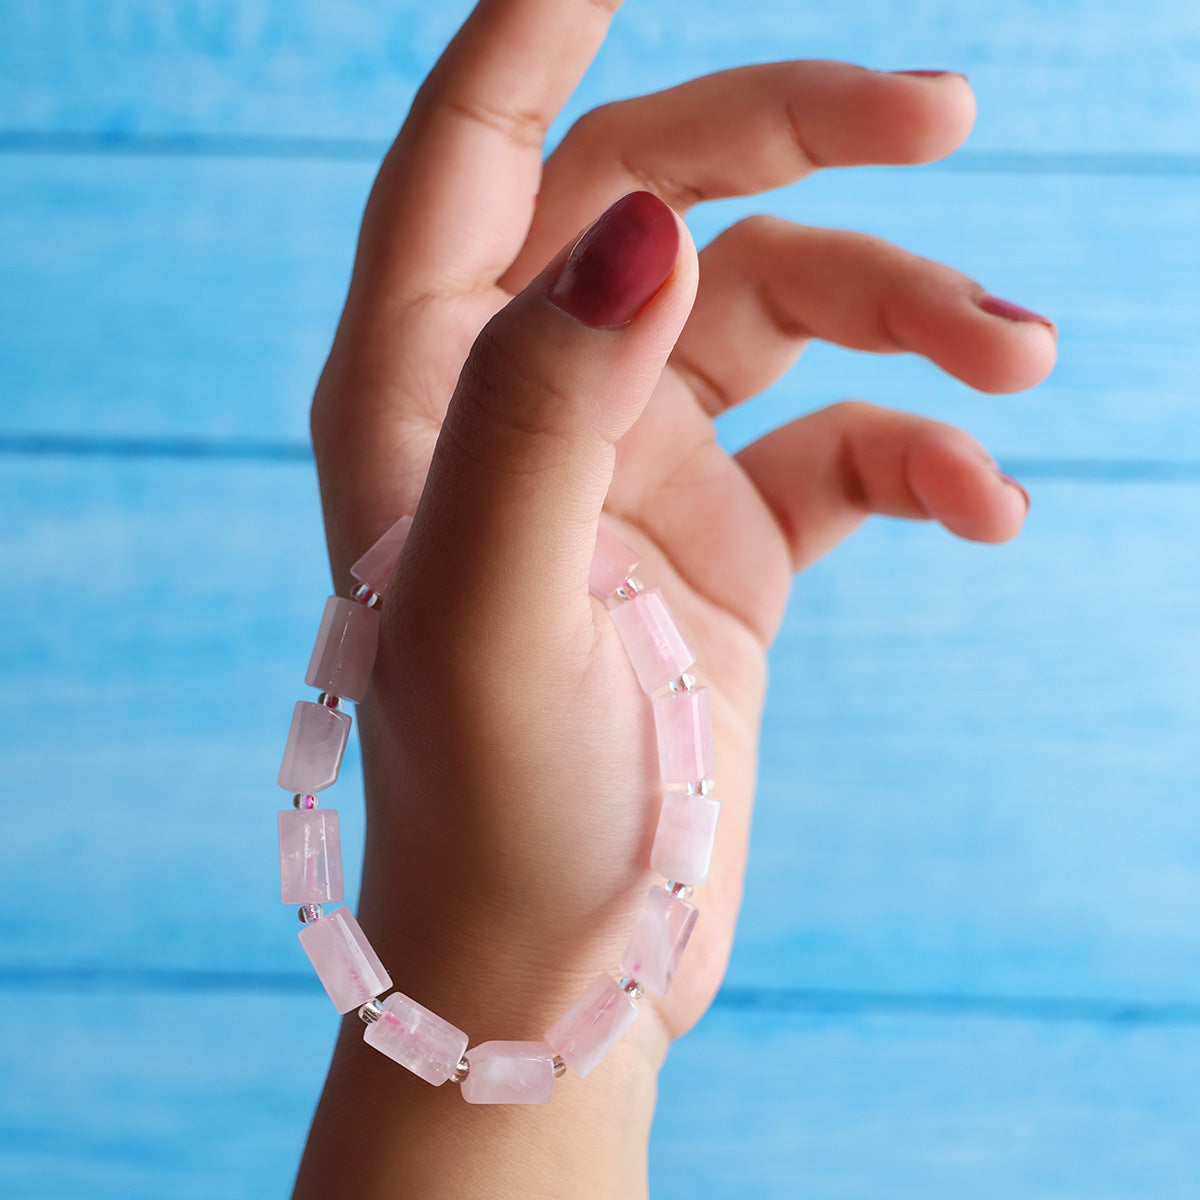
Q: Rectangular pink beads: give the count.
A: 13